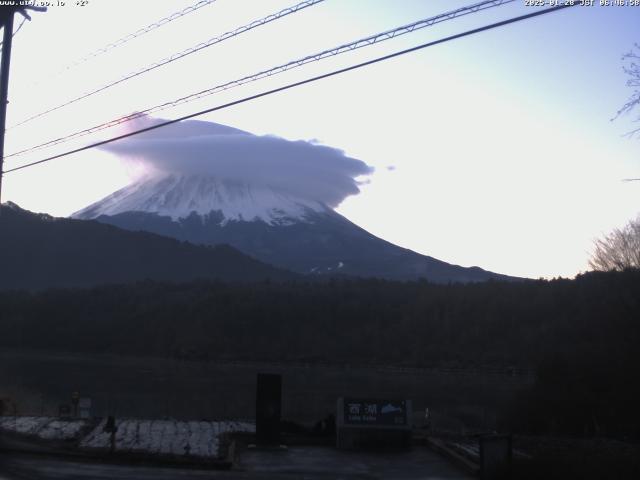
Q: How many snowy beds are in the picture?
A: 2